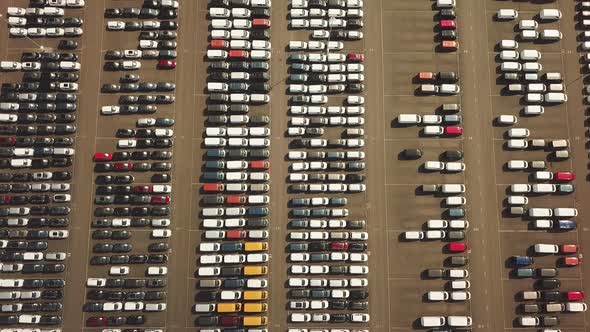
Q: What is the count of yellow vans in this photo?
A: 6